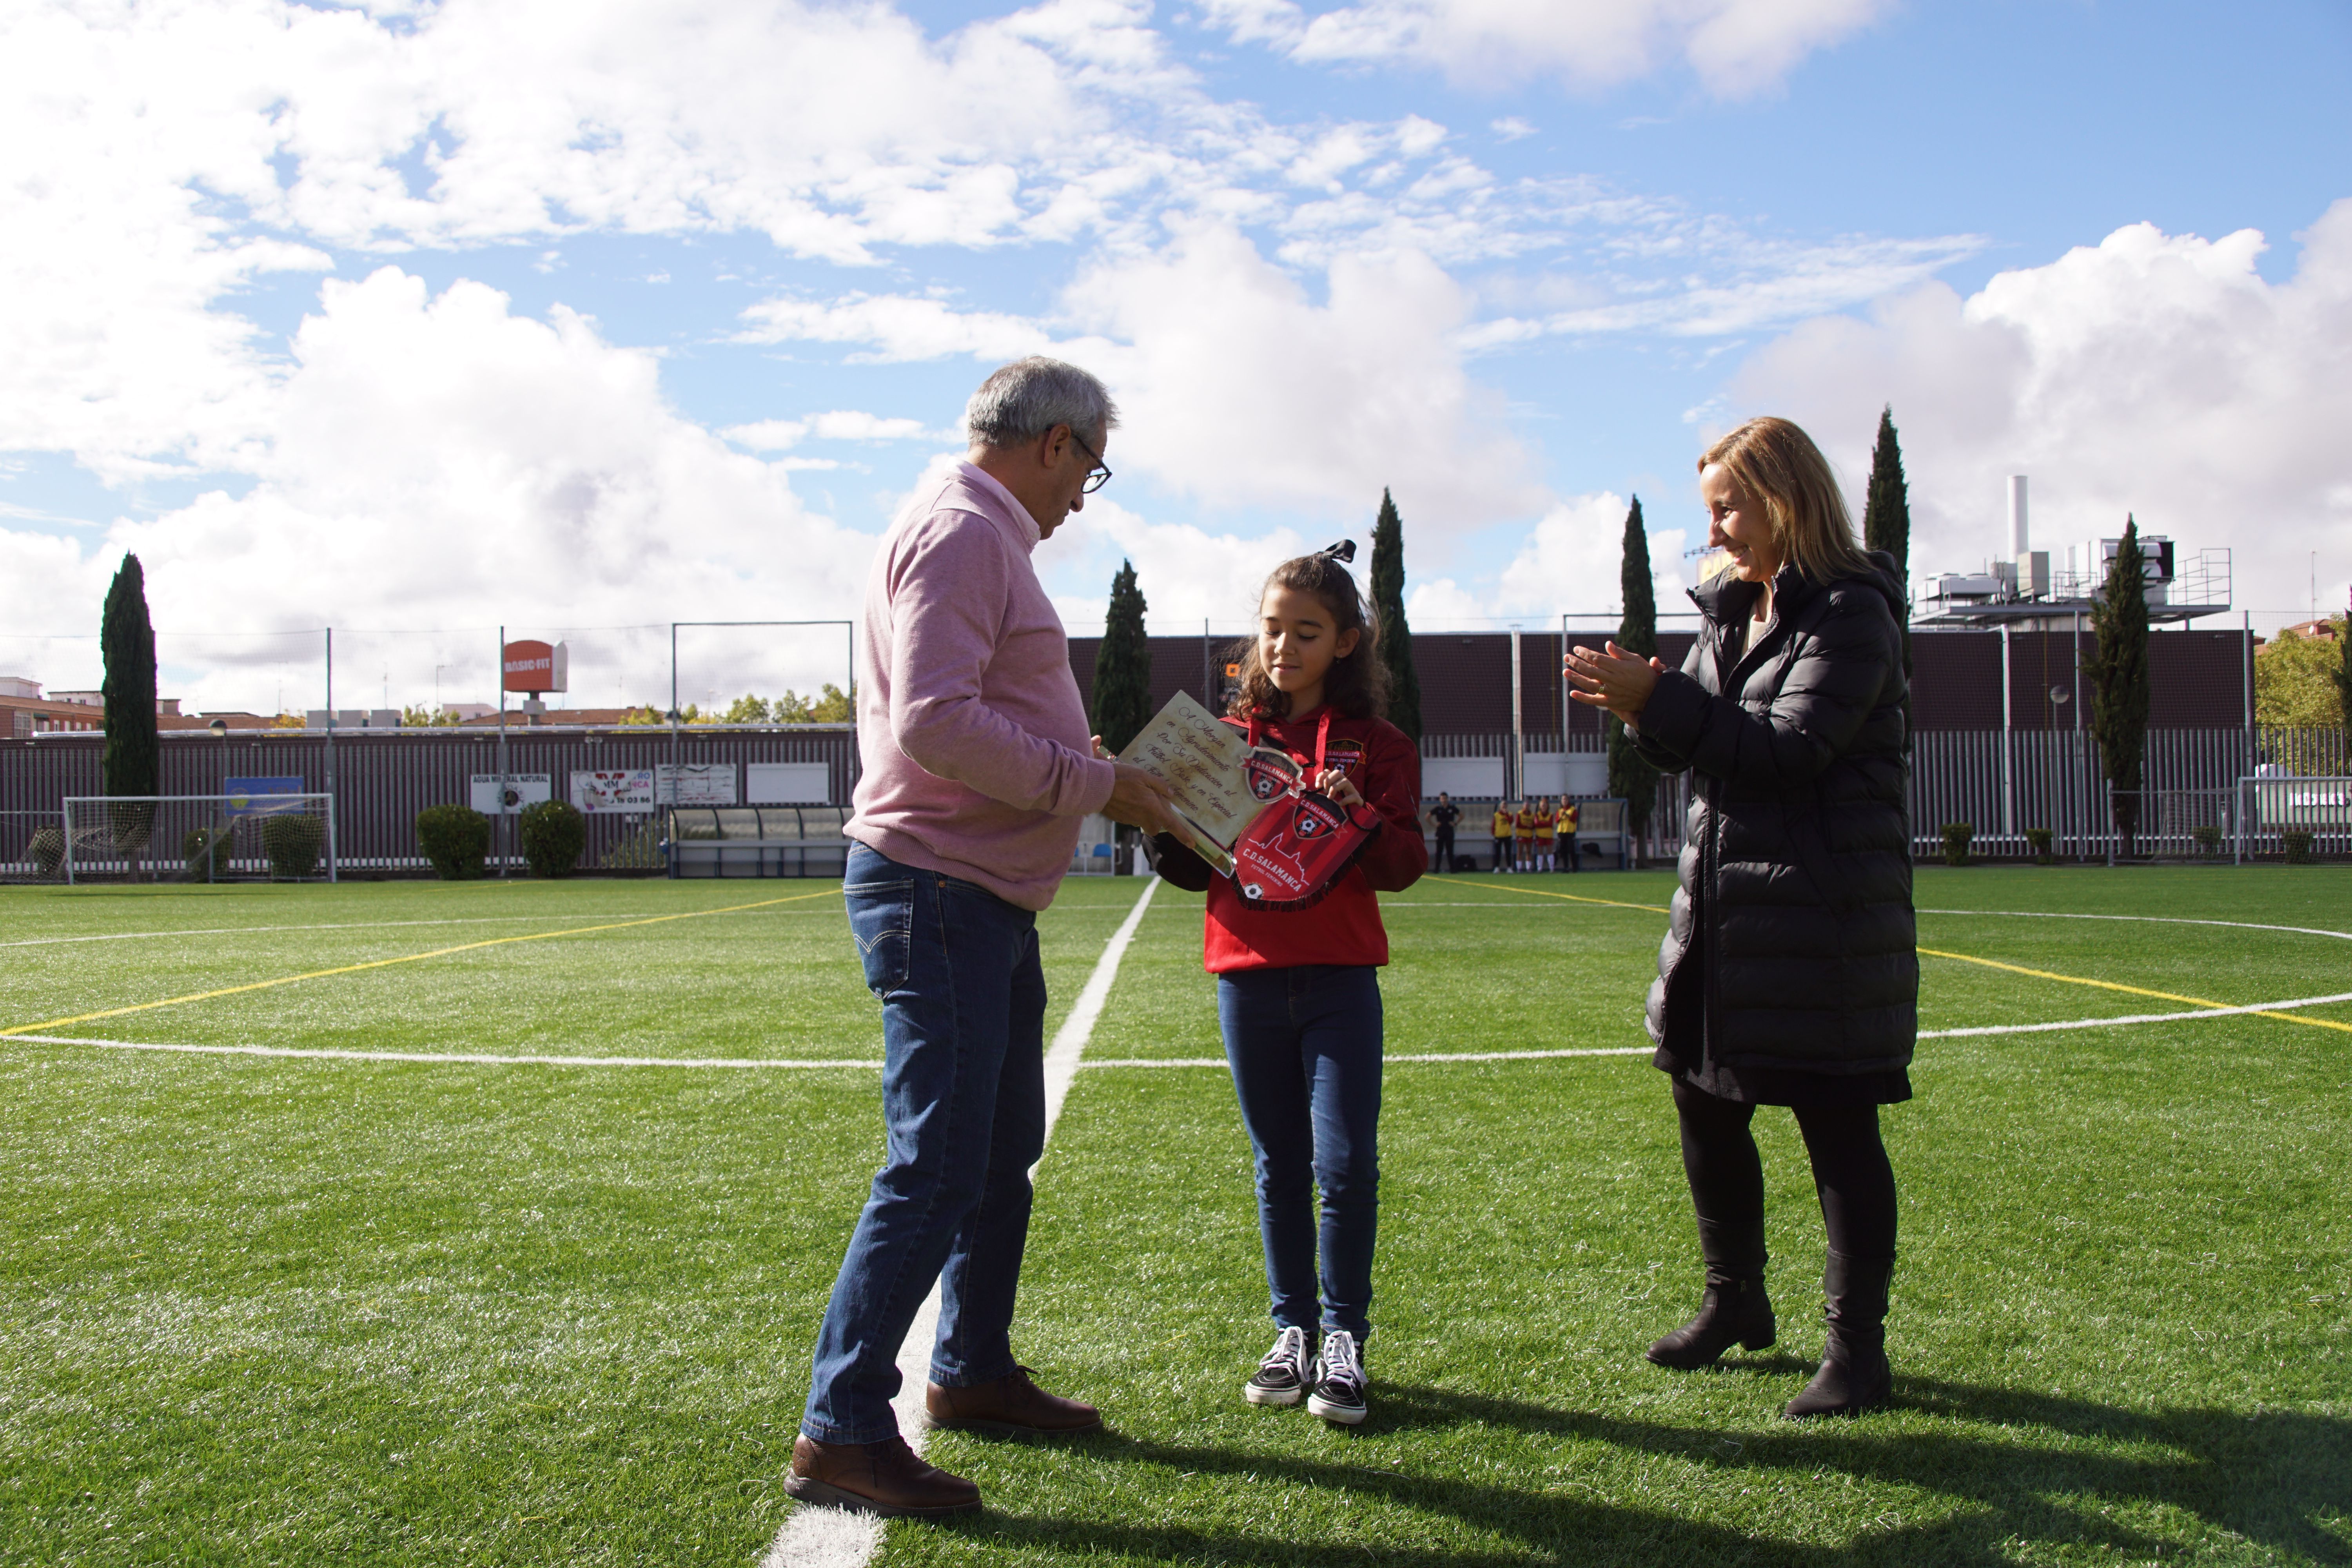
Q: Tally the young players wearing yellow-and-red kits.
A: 4